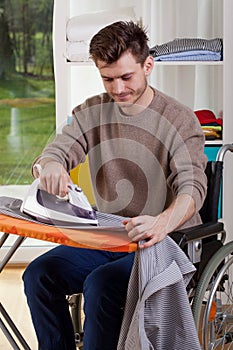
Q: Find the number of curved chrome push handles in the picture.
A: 1